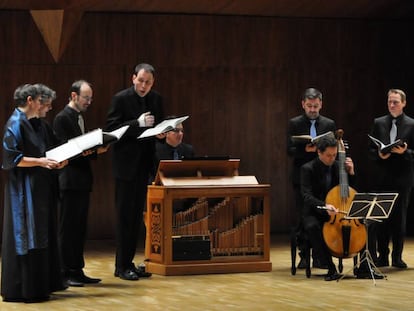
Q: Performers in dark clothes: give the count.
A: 8